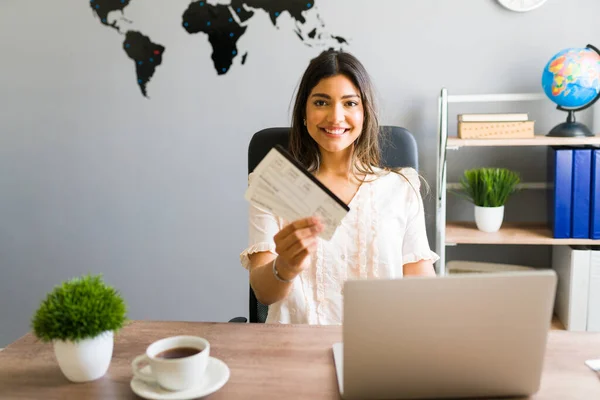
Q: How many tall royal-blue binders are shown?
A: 3